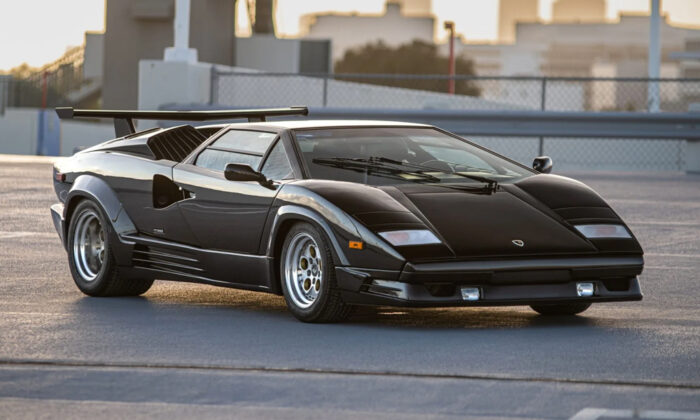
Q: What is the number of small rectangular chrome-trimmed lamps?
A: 2